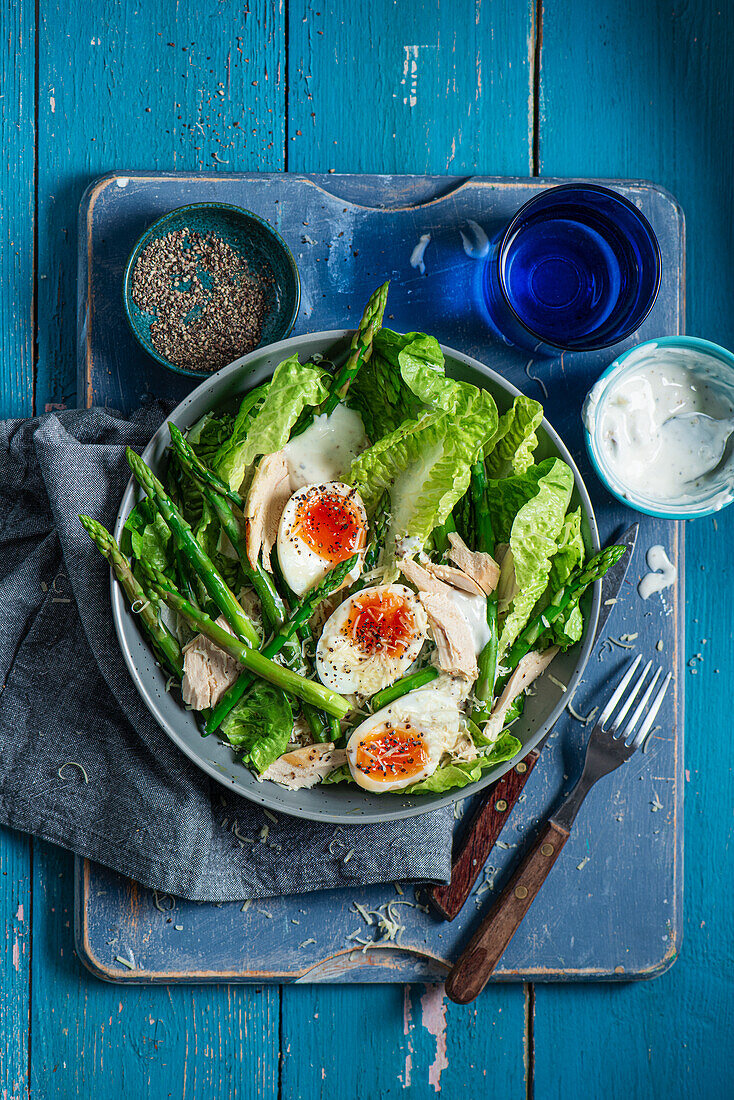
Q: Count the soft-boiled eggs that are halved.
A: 3